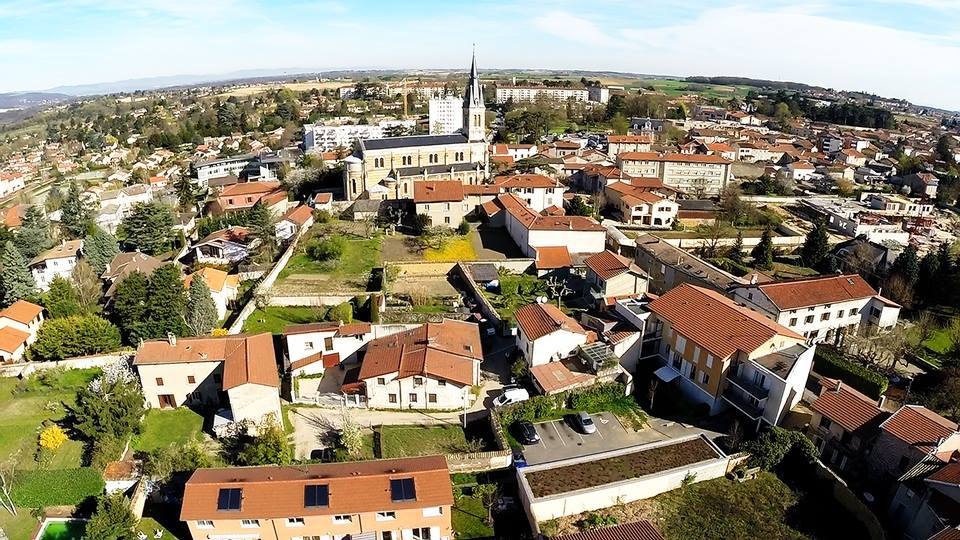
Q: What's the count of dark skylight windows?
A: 3